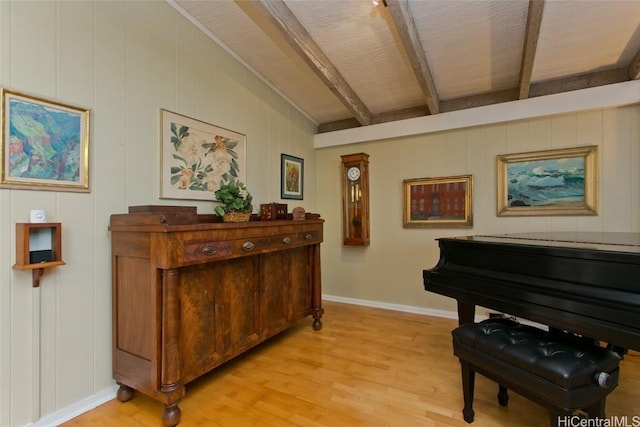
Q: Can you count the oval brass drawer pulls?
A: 4